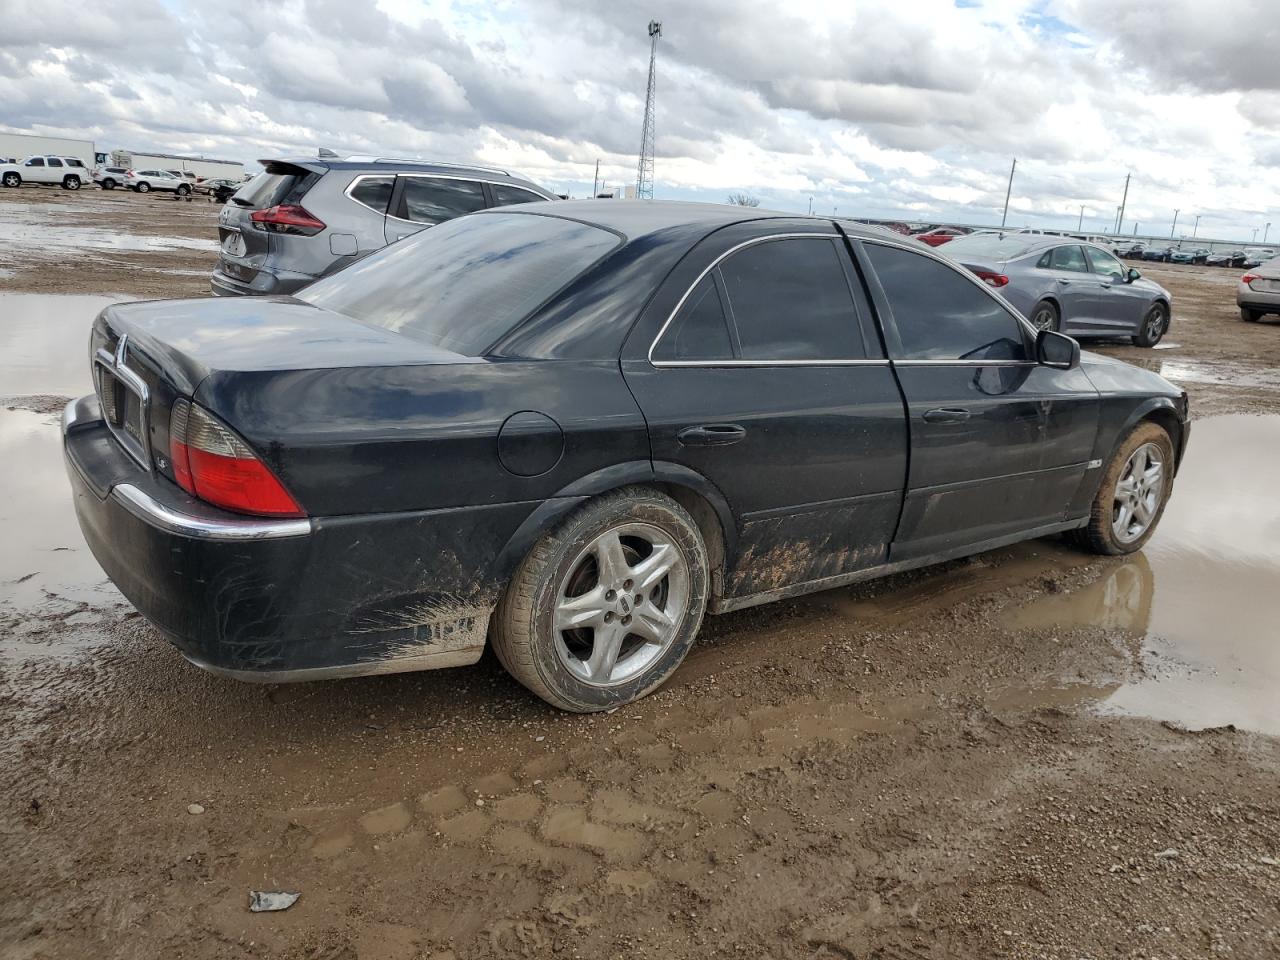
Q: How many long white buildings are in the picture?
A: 2